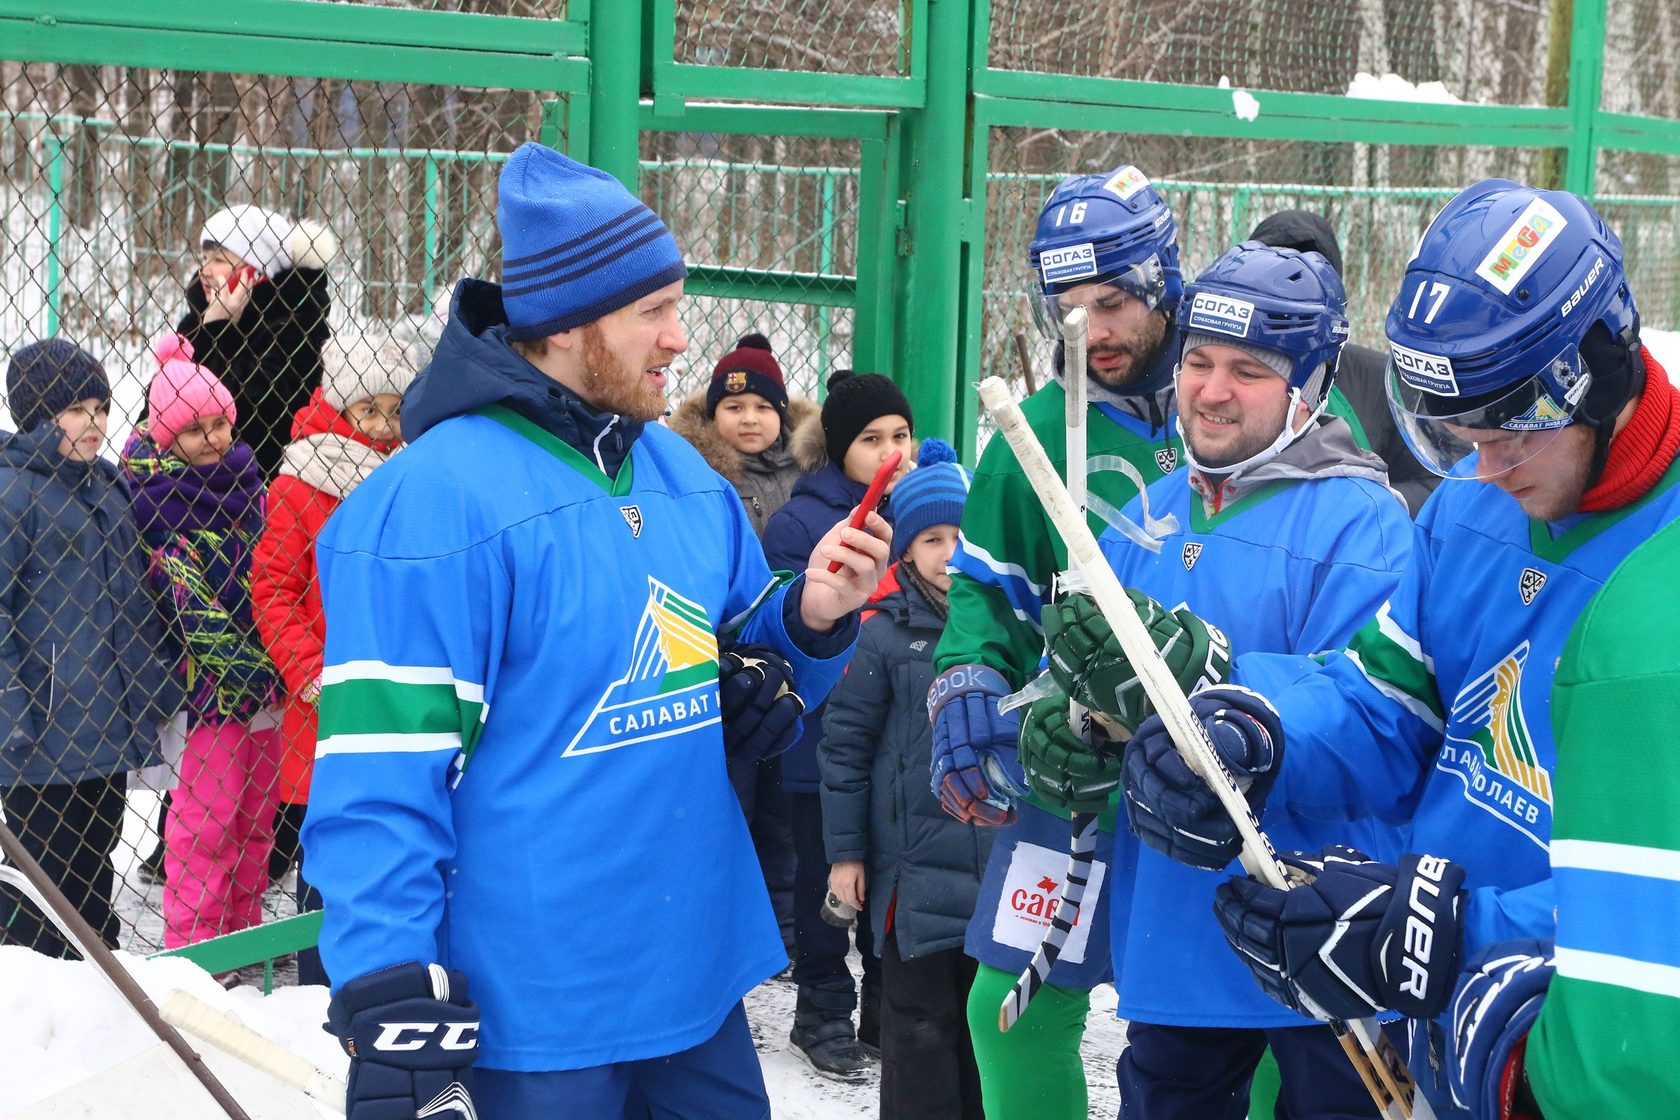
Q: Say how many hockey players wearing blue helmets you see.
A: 3